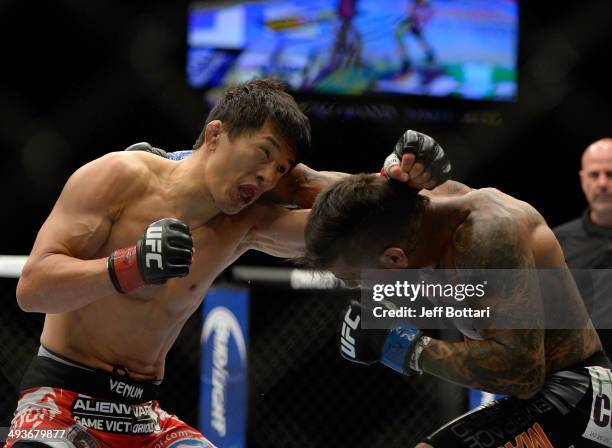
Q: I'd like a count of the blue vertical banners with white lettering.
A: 1